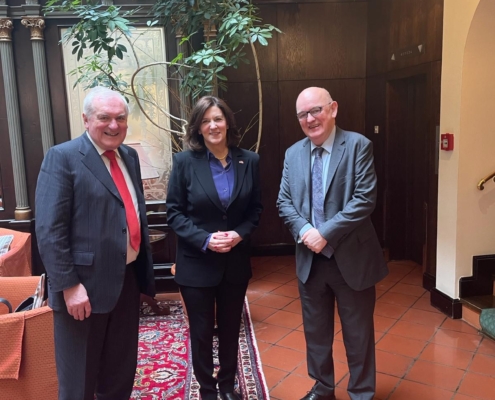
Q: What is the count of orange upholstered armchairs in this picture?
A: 2